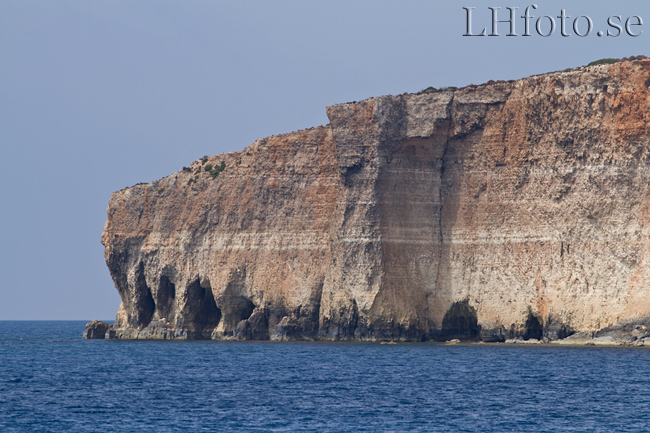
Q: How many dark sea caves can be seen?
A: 6